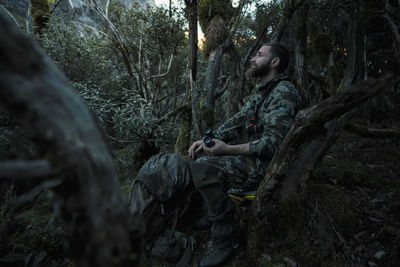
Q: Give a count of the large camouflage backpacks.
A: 1